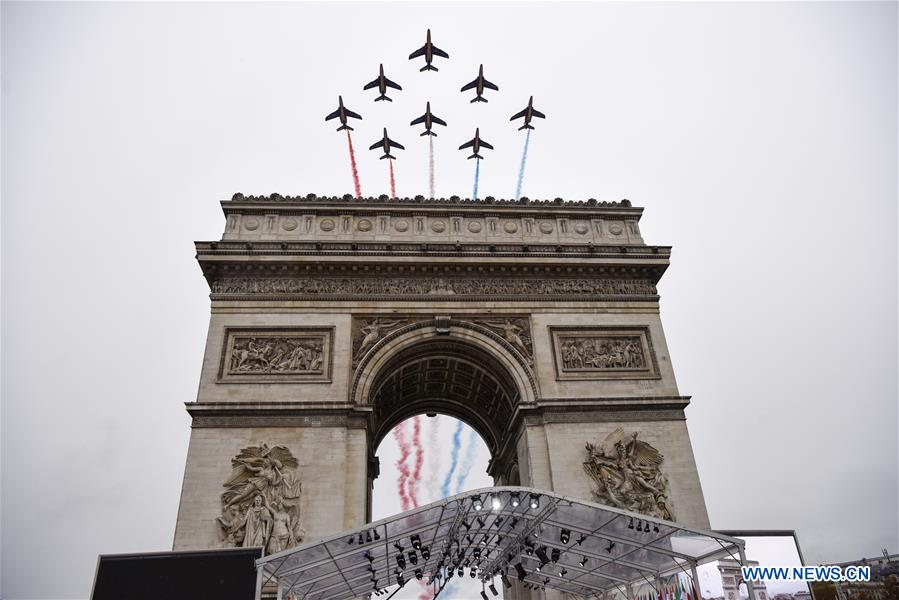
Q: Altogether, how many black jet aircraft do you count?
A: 8